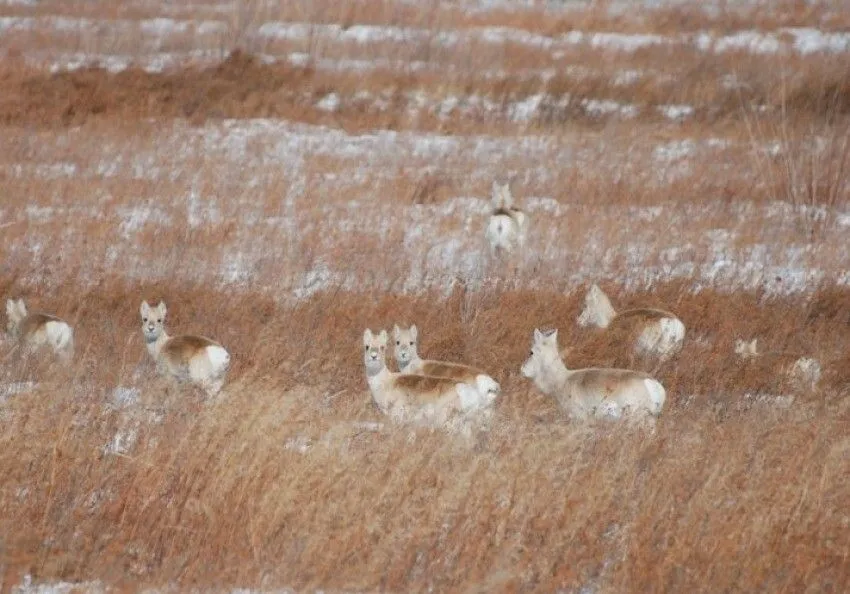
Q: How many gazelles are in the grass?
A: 8